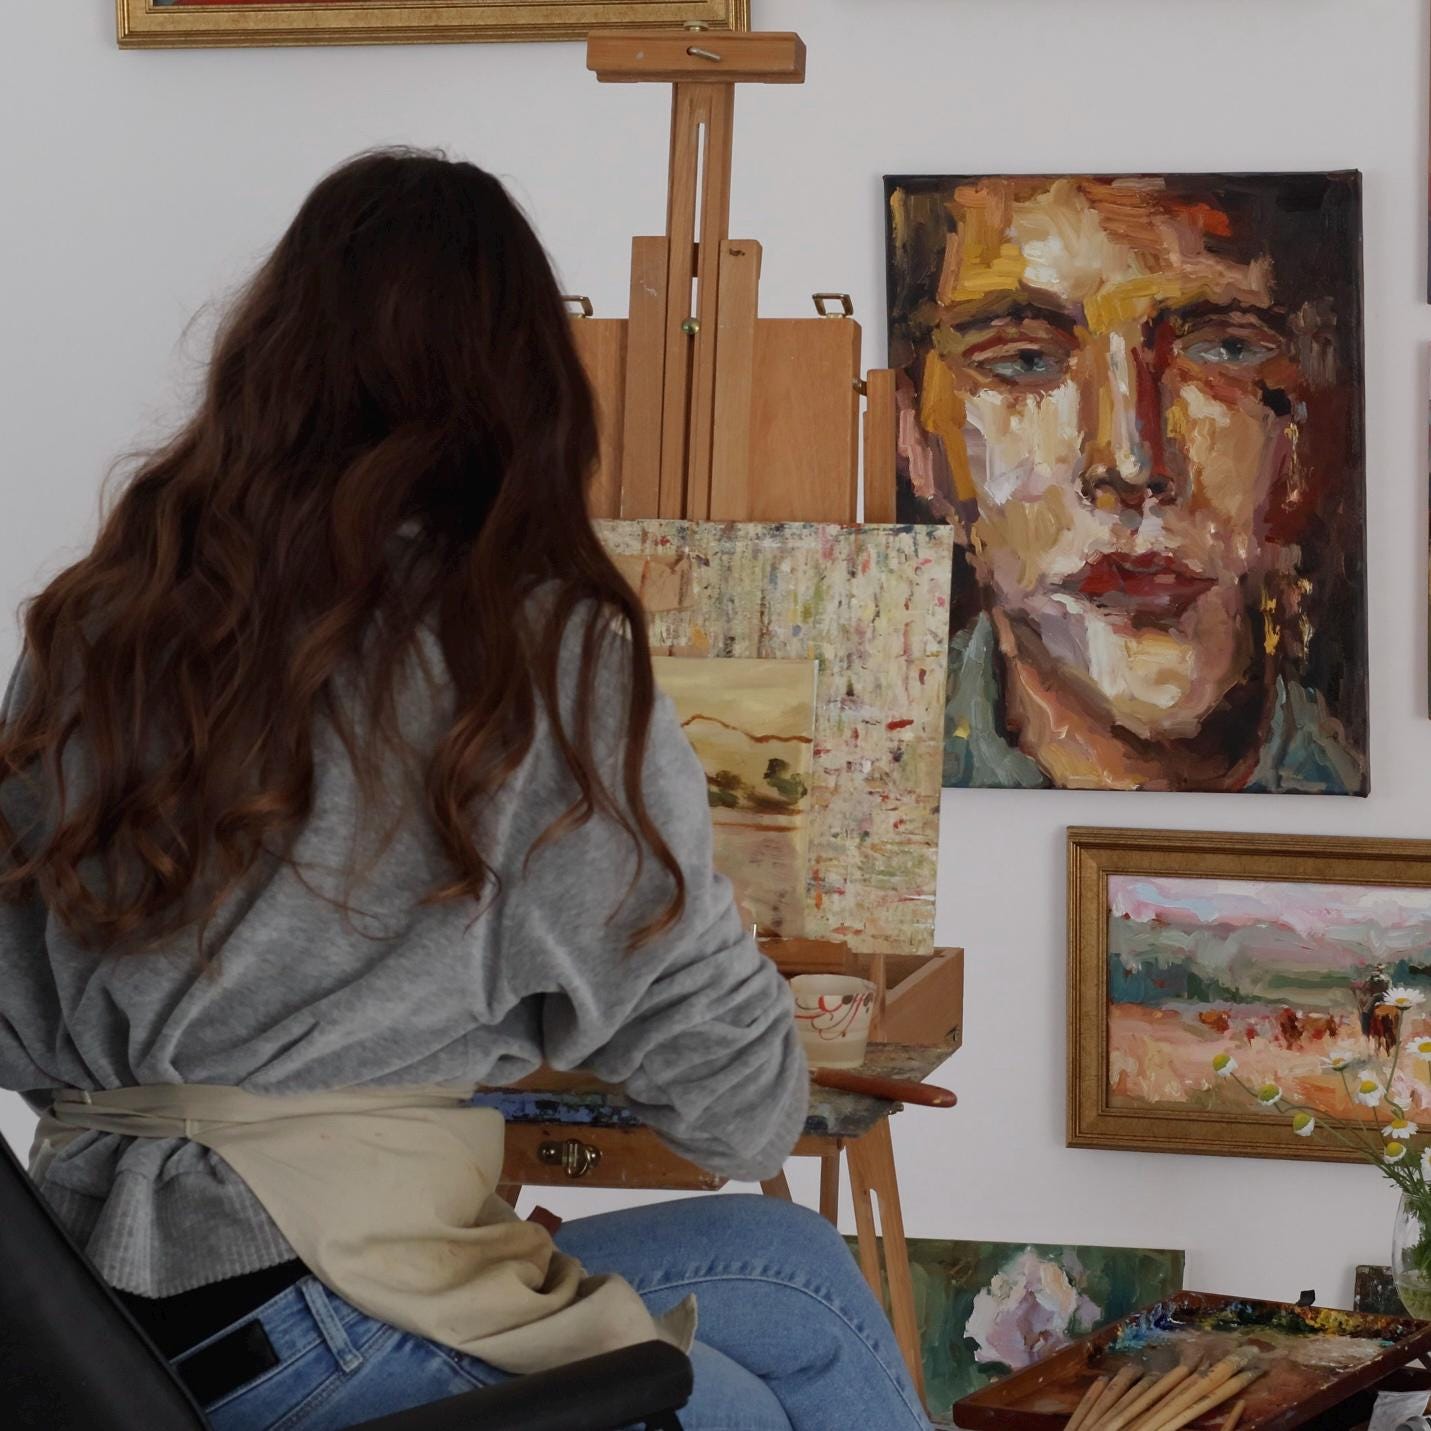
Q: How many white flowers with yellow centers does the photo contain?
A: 10